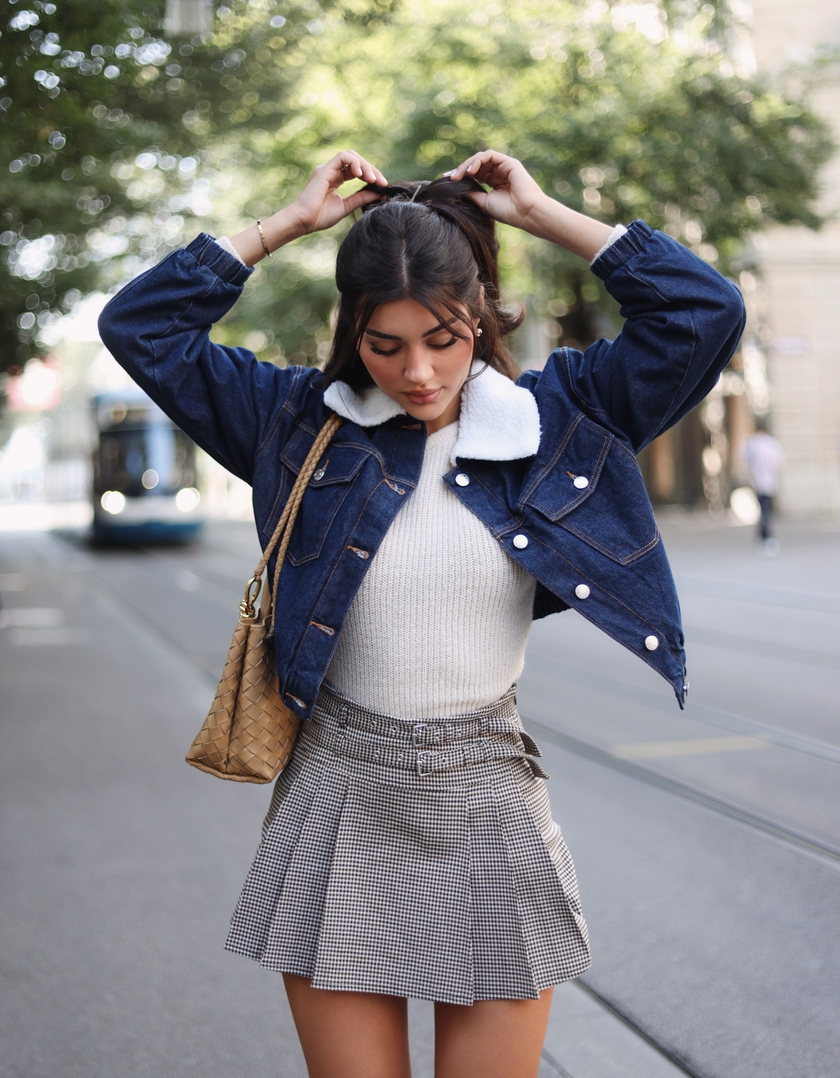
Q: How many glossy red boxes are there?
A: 0